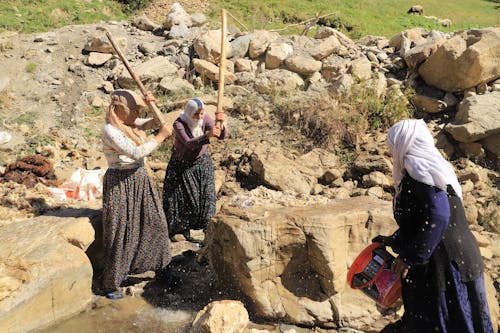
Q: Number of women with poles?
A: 2